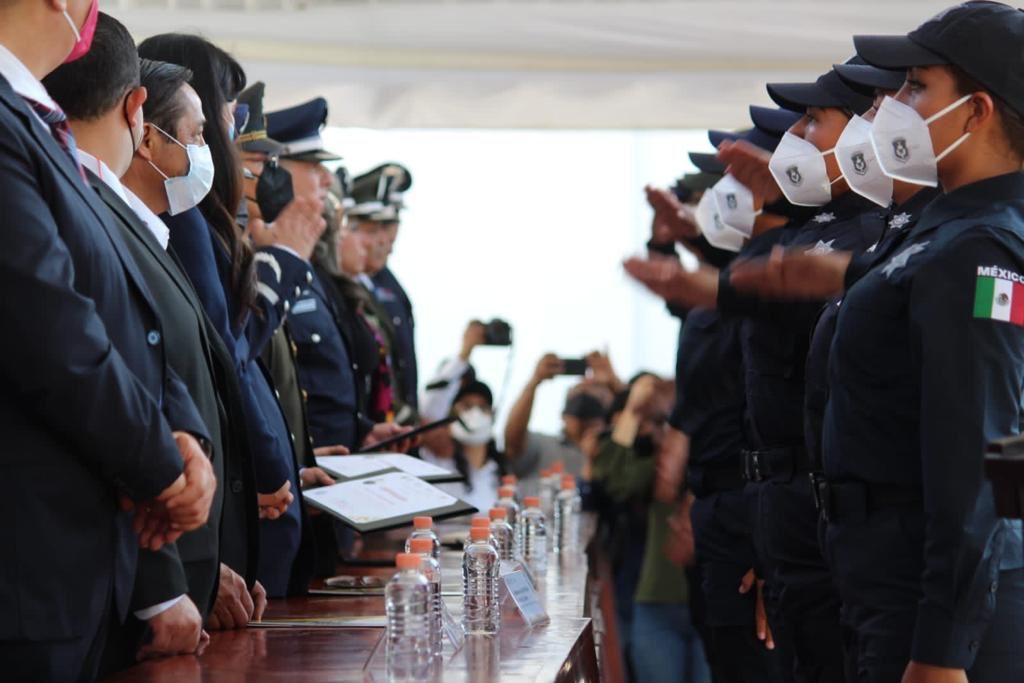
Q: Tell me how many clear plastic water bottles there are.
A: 13